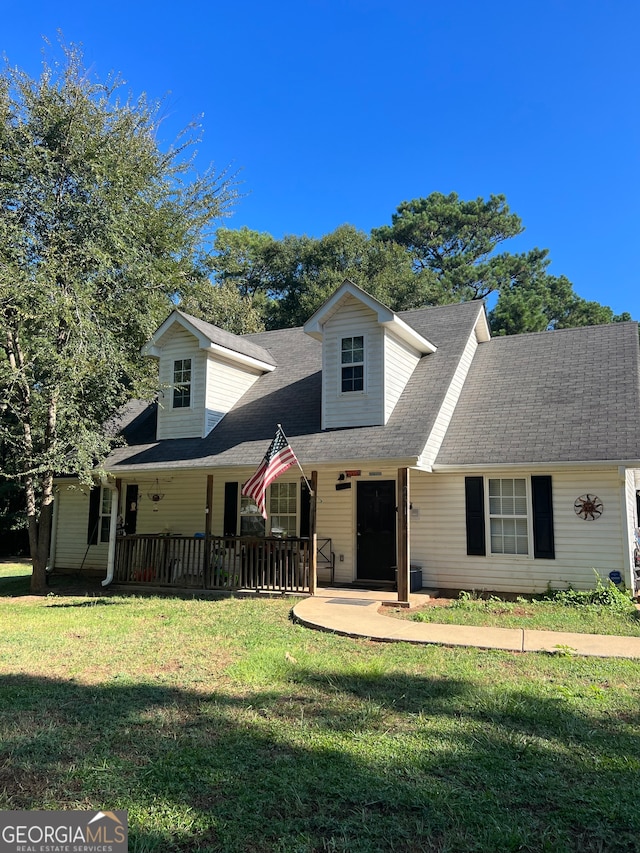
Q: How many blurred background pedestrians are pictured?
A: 0